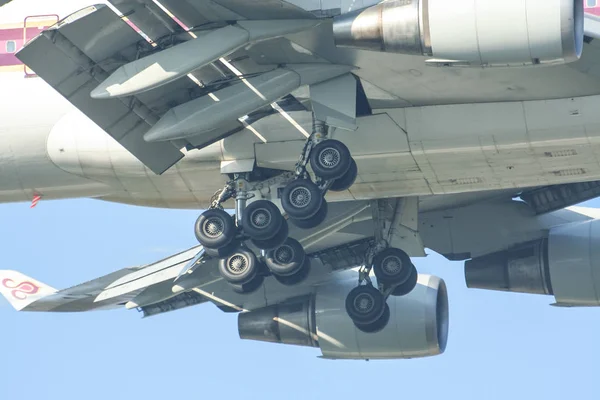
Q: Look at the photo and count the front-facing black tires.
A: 8